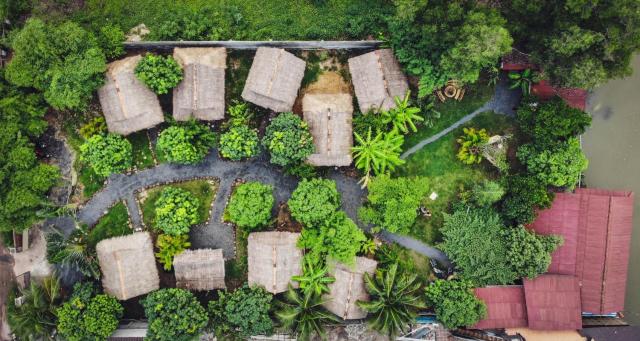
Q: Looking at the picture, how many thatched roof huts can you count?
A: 9